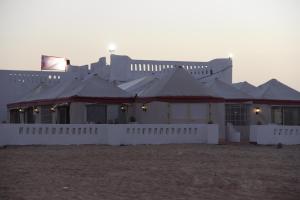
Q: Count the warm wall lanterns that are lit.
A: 6